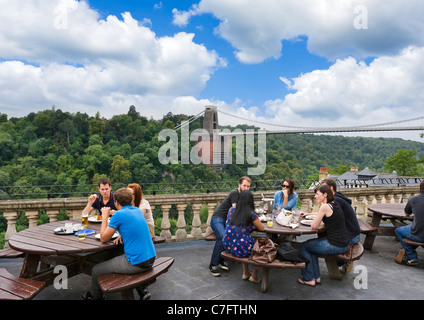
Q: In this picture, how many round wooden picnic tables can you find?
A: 3